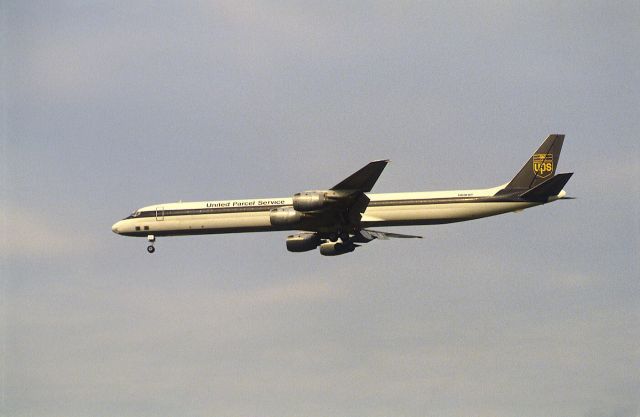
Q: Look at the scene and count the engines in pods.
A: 4